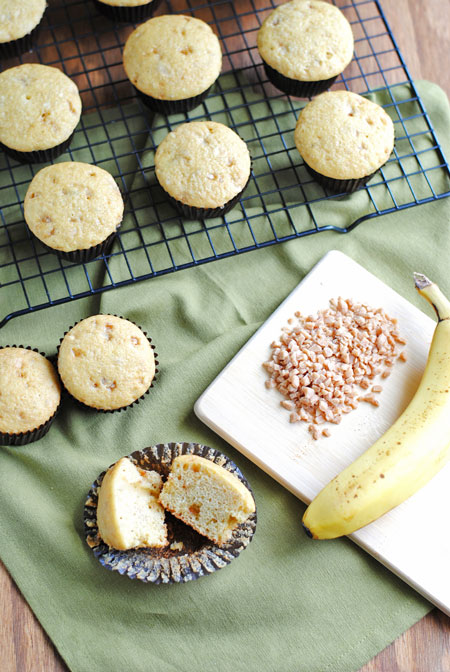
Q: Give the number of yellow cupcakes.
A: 11